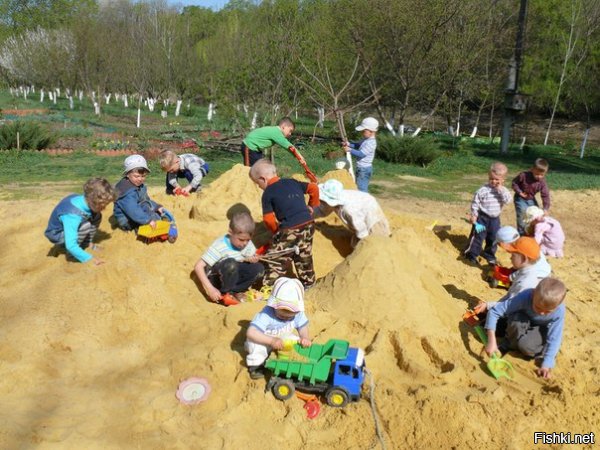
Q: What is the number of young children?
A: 15